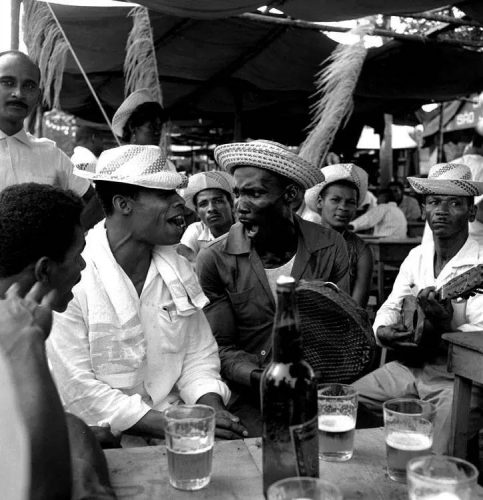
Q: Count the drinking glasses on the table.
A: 5